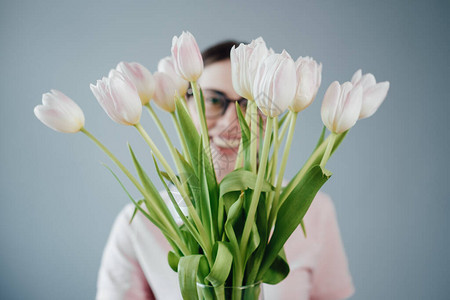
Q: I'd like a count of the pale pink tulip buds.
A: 11